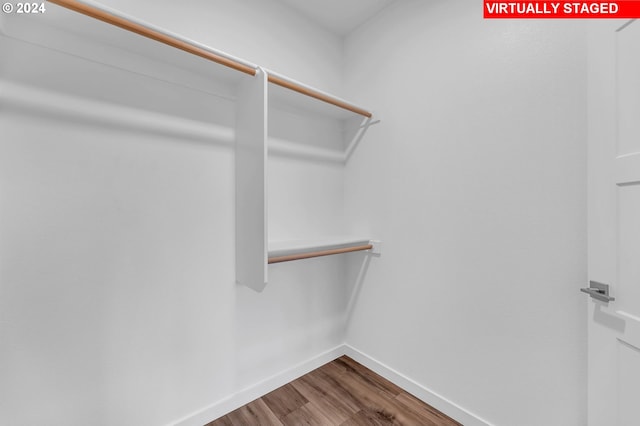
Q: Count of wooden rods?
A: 3